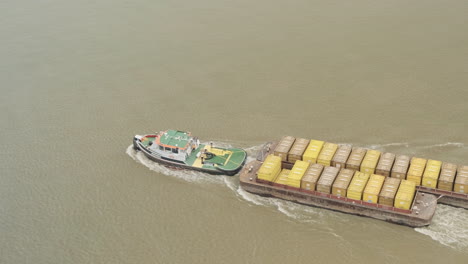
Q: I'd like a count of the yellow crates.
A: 11